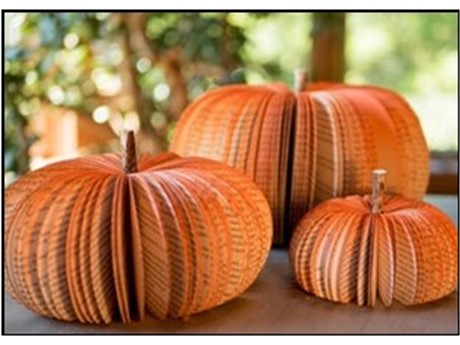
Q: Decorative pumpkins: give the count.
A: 3